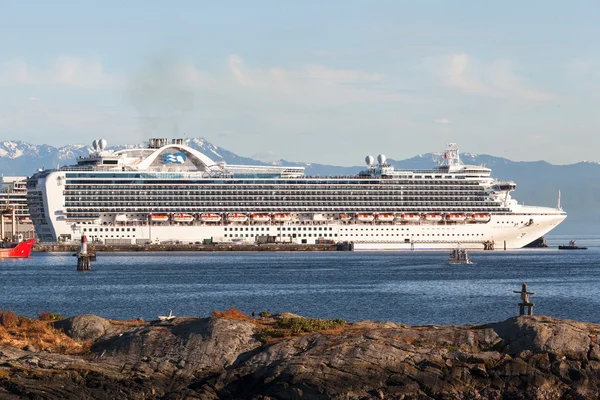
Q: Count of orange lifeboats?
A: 12